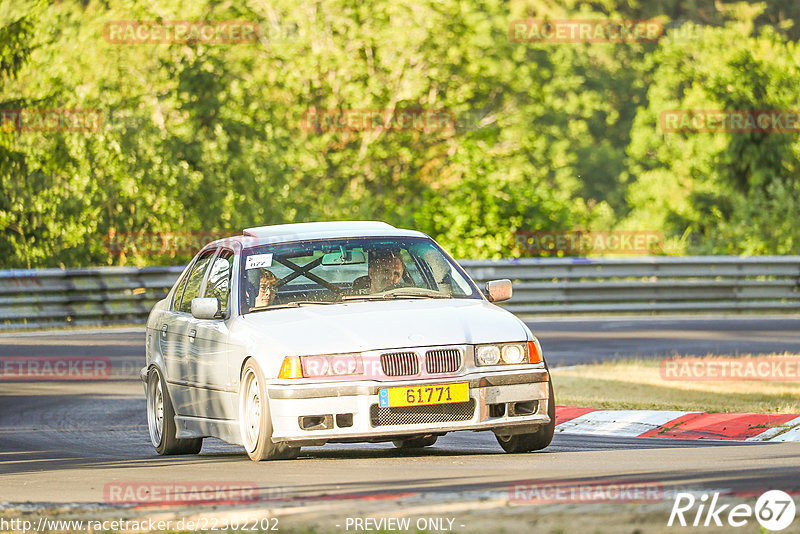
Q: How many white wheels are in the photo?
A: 2